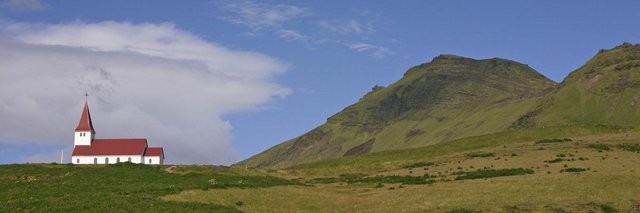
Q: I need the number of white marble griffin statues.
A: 0